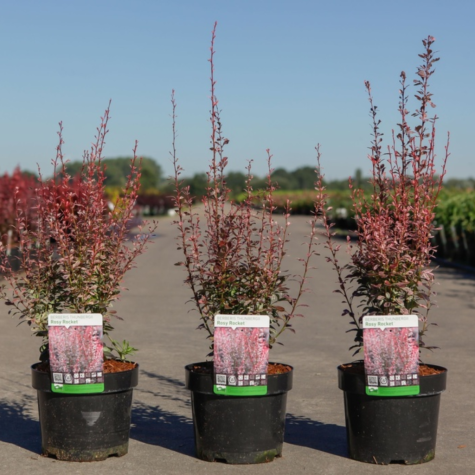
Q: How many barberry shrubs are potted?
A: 3